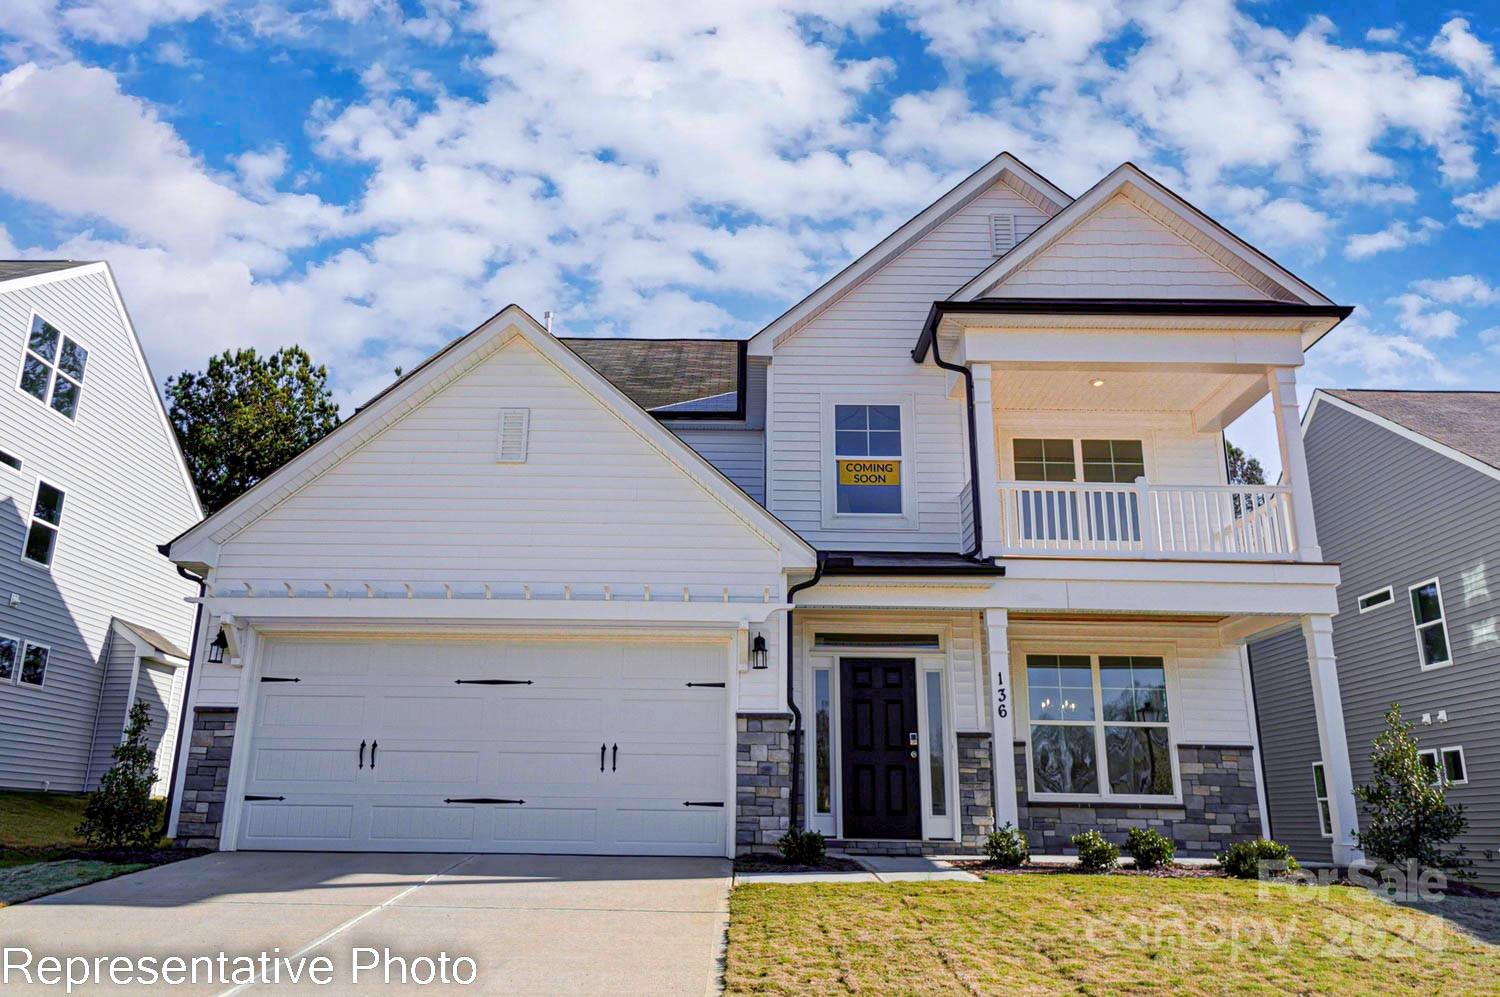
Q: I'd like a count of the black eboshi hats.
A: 0